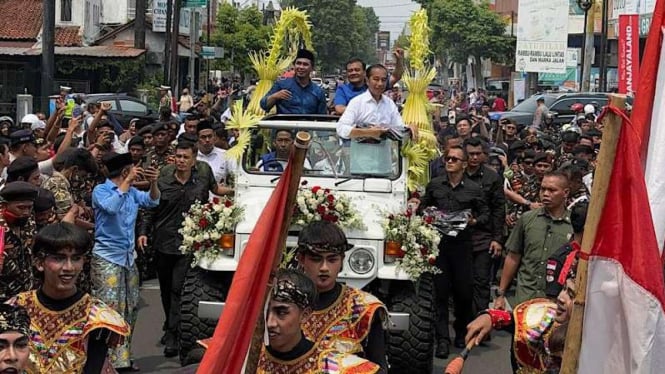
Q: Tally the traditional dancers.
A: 5